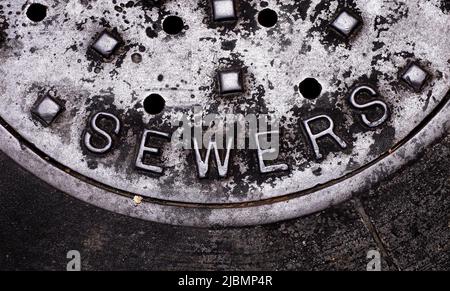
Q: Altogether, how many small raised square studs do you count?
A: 6